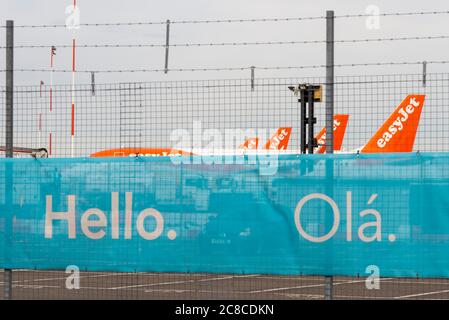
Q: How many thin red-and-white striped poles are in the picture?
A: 3